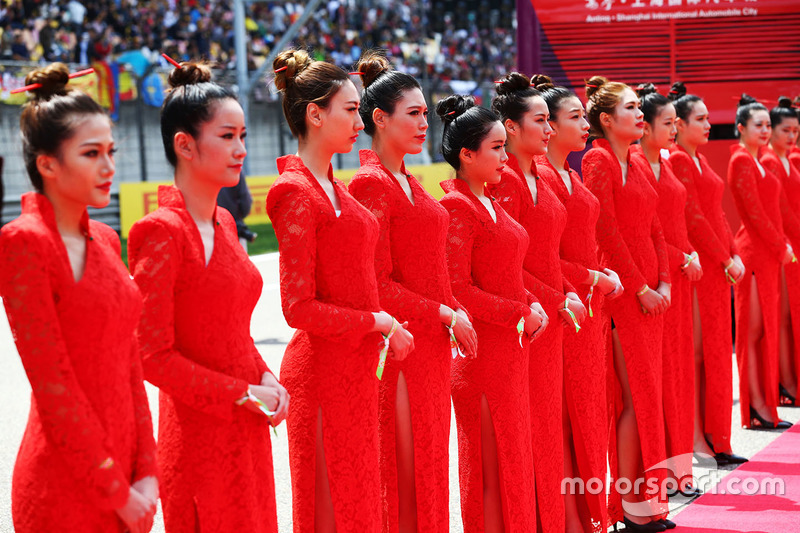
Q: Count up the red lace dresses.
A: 12